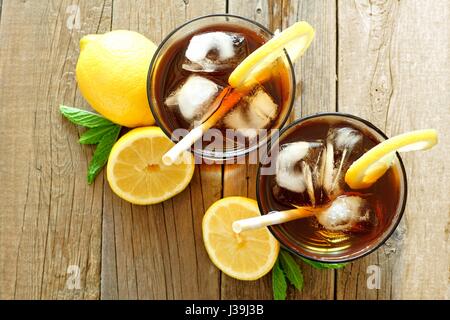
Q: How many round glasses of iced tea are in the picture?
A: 2